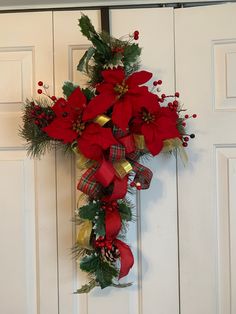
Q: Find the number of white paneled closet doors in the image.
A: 3